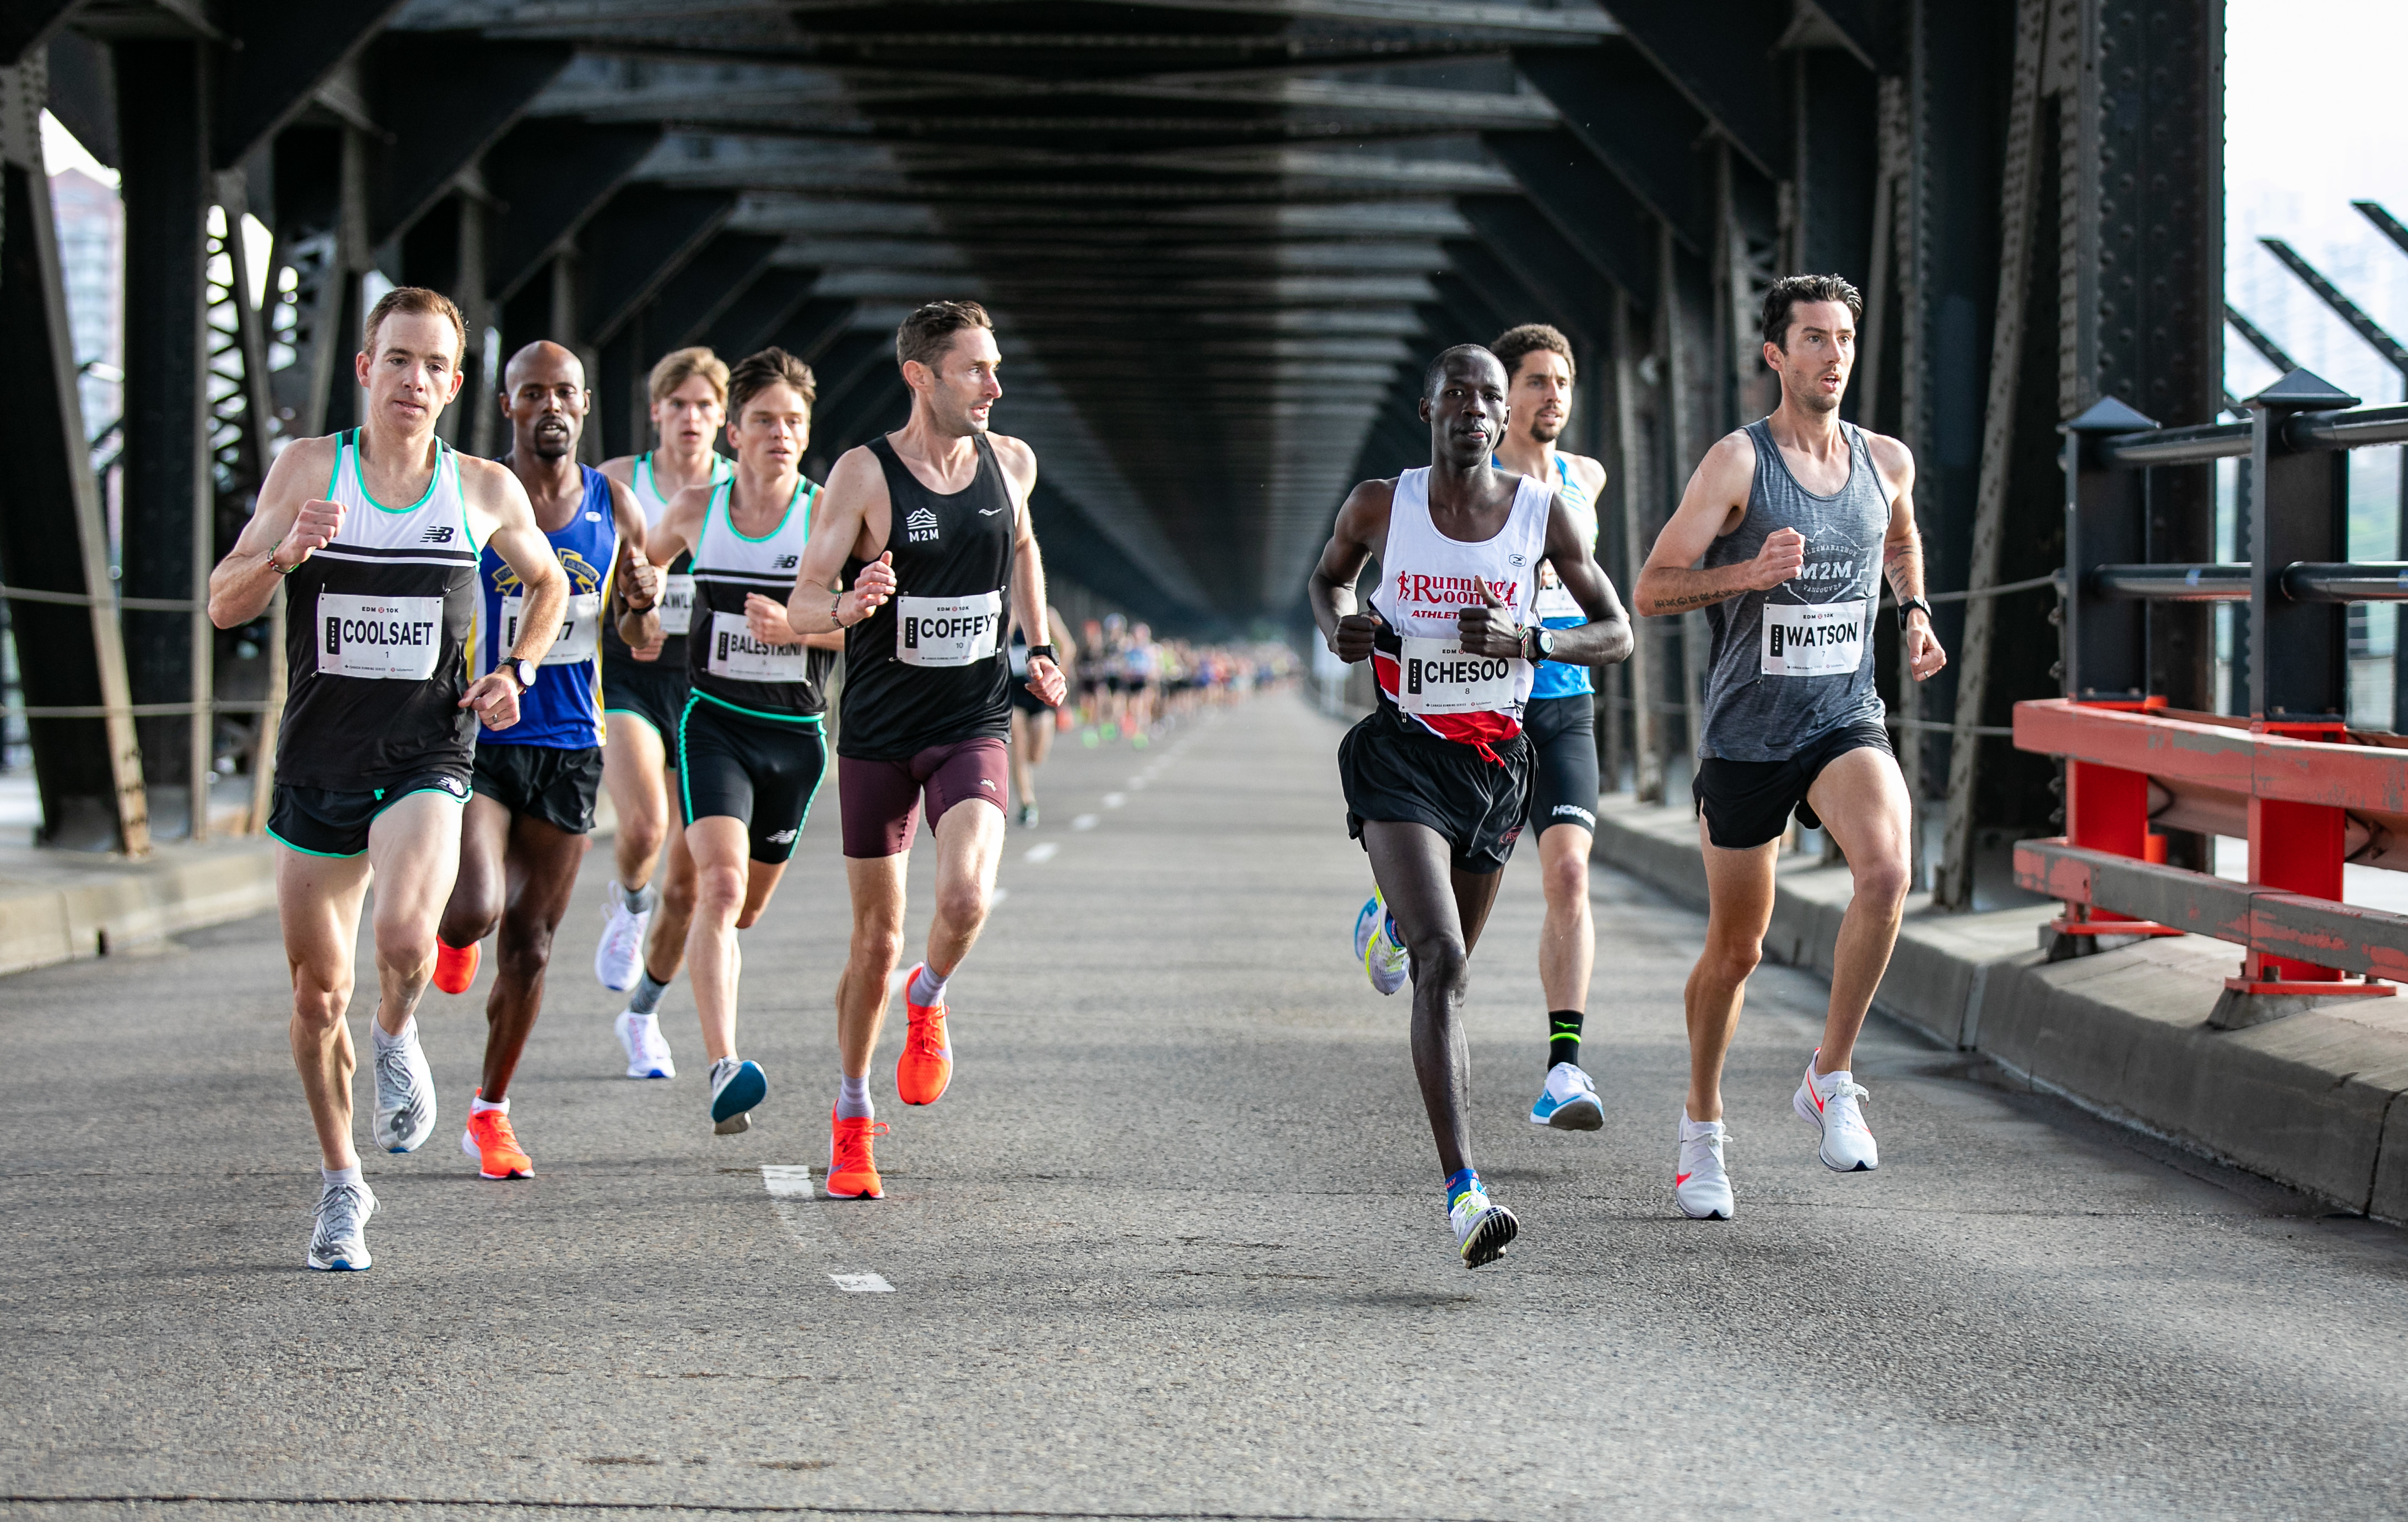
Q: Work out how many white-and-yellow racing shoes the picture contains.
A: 2